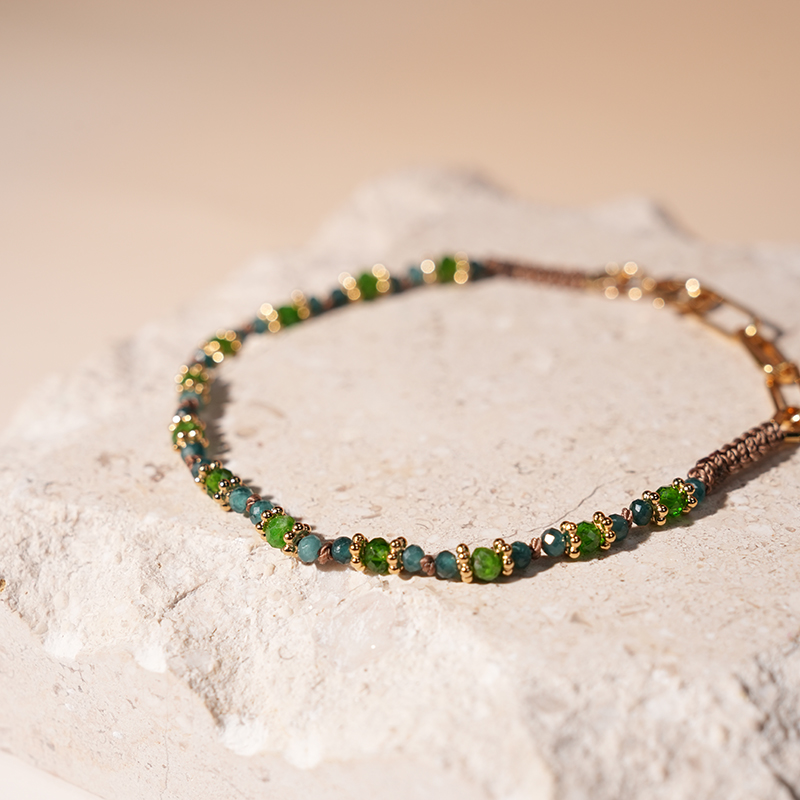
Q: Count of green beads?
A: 12